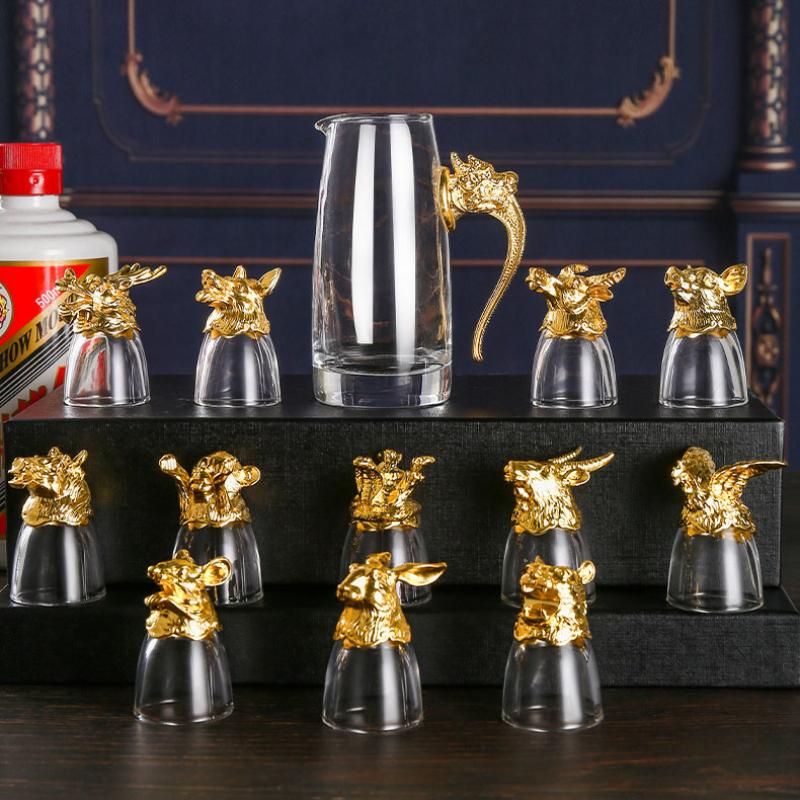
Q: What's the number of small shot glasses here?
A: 12